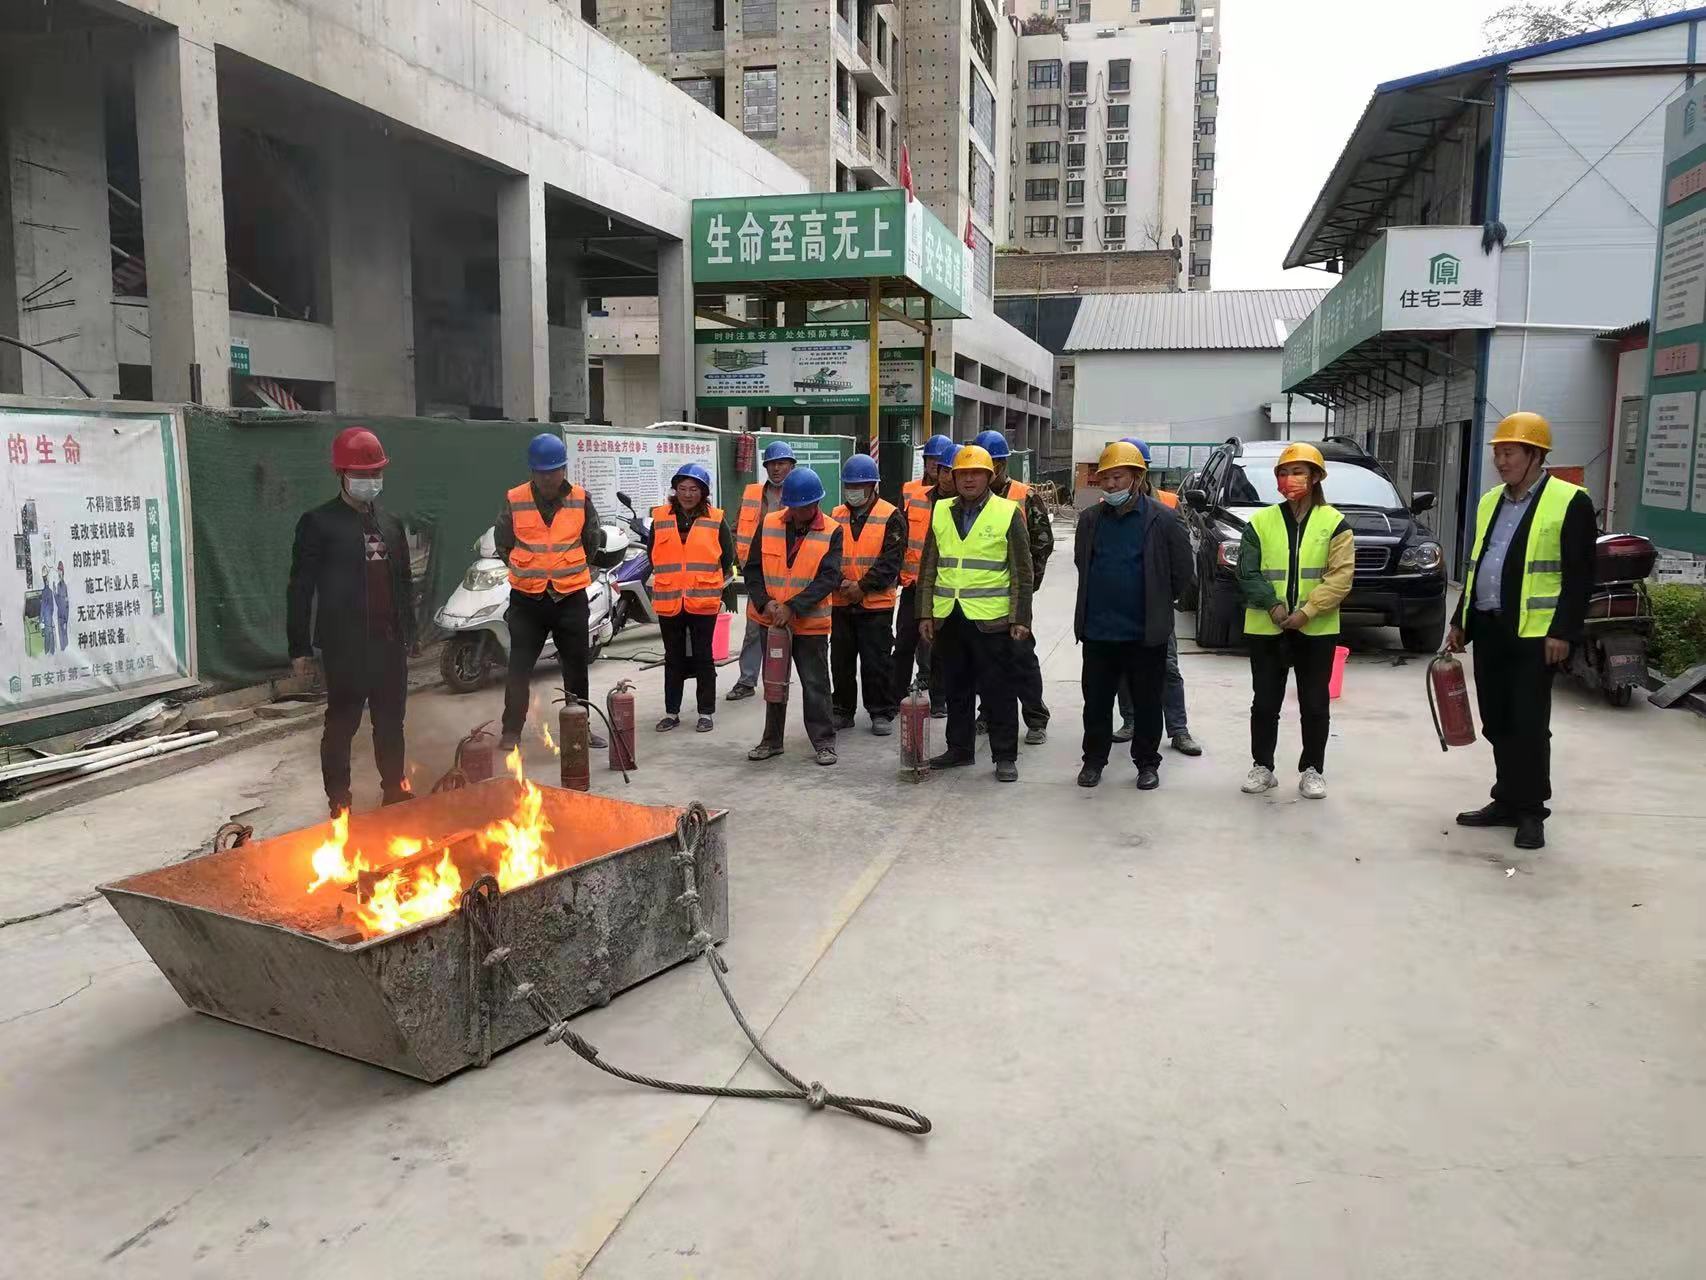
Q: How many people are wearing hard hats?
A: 14